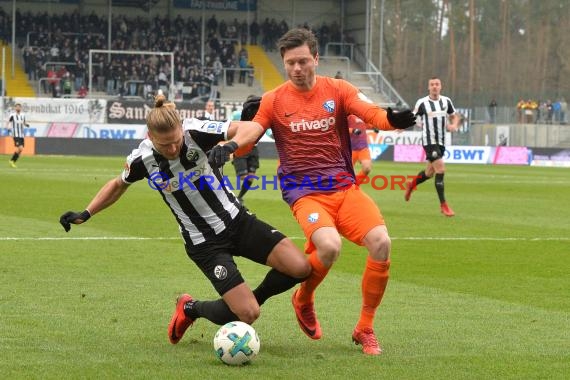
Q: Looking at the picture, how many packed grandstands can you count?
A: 1